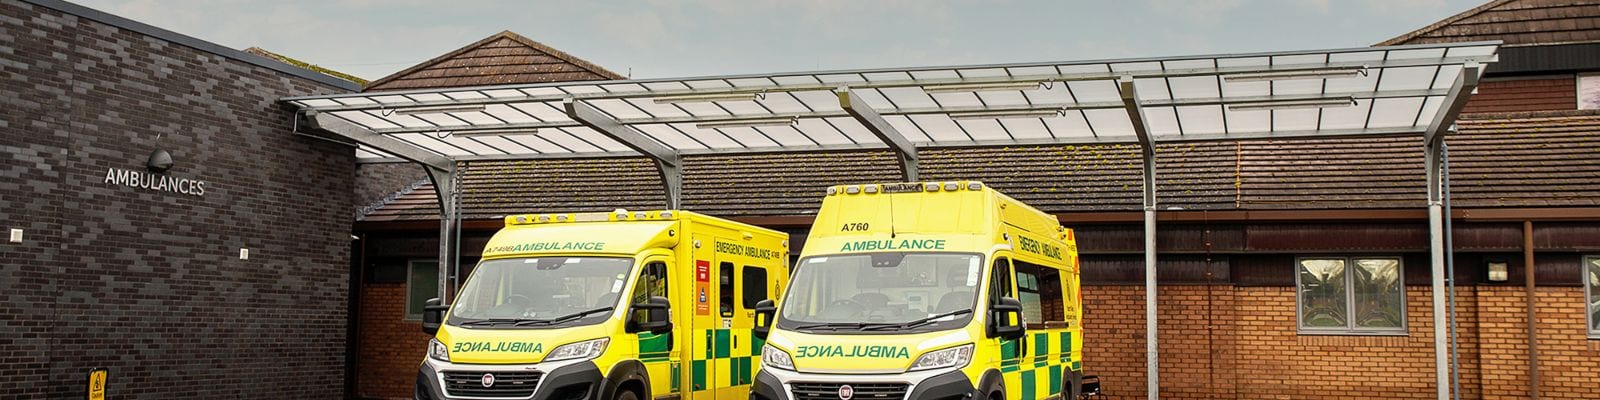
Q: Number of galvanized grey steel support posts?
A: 5